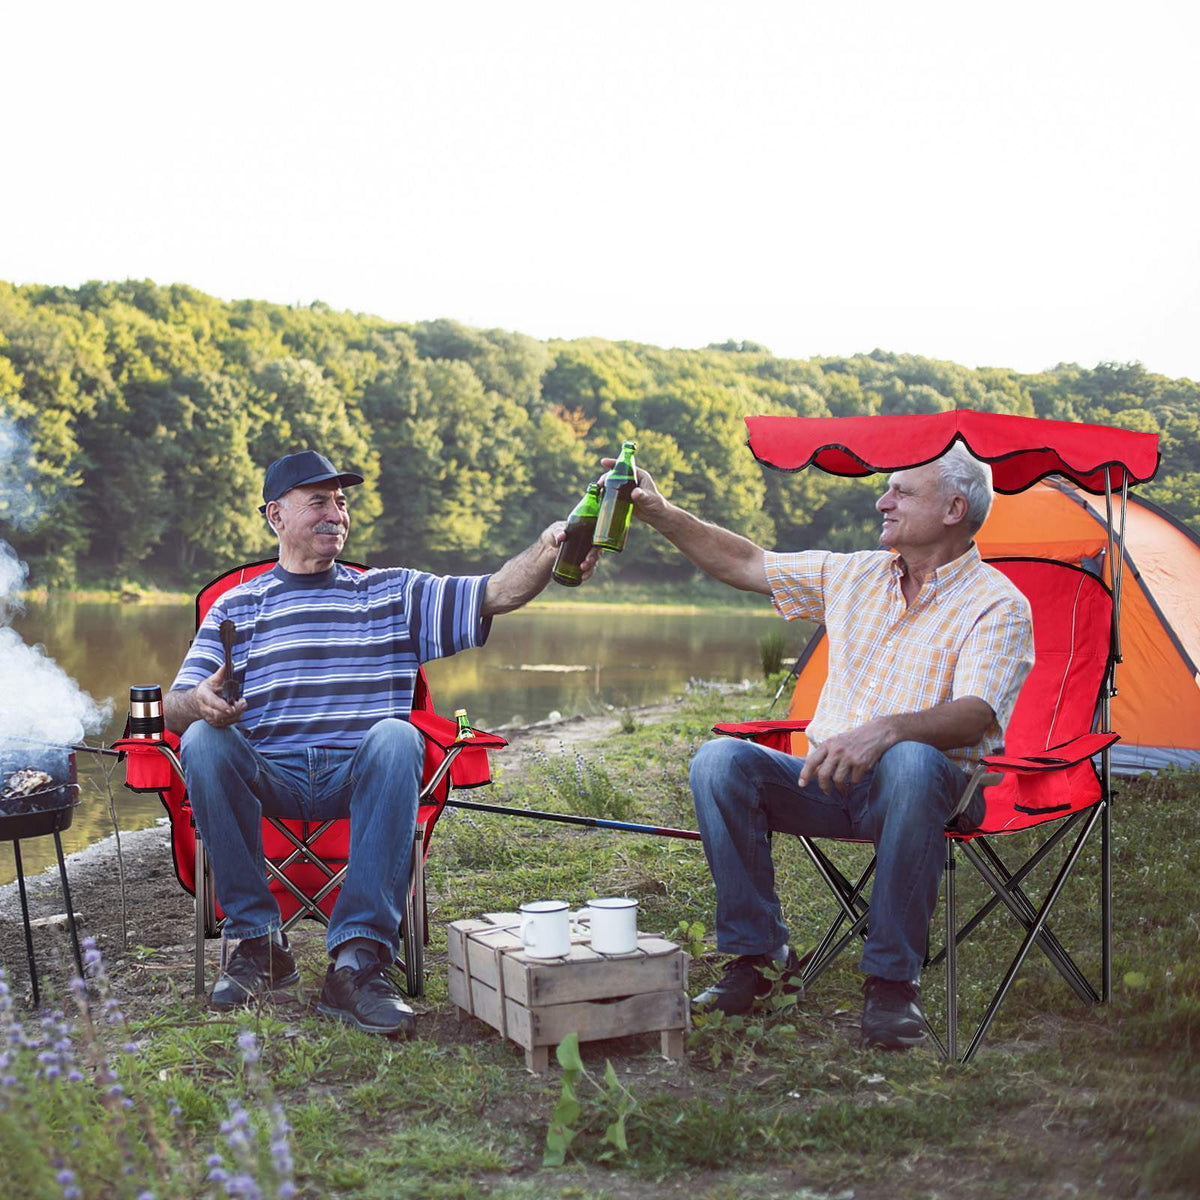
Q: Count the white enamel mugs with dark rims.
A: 2